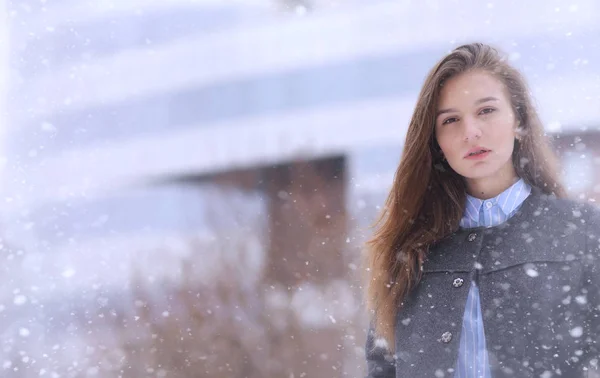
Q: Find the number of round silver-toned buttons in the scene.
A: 3